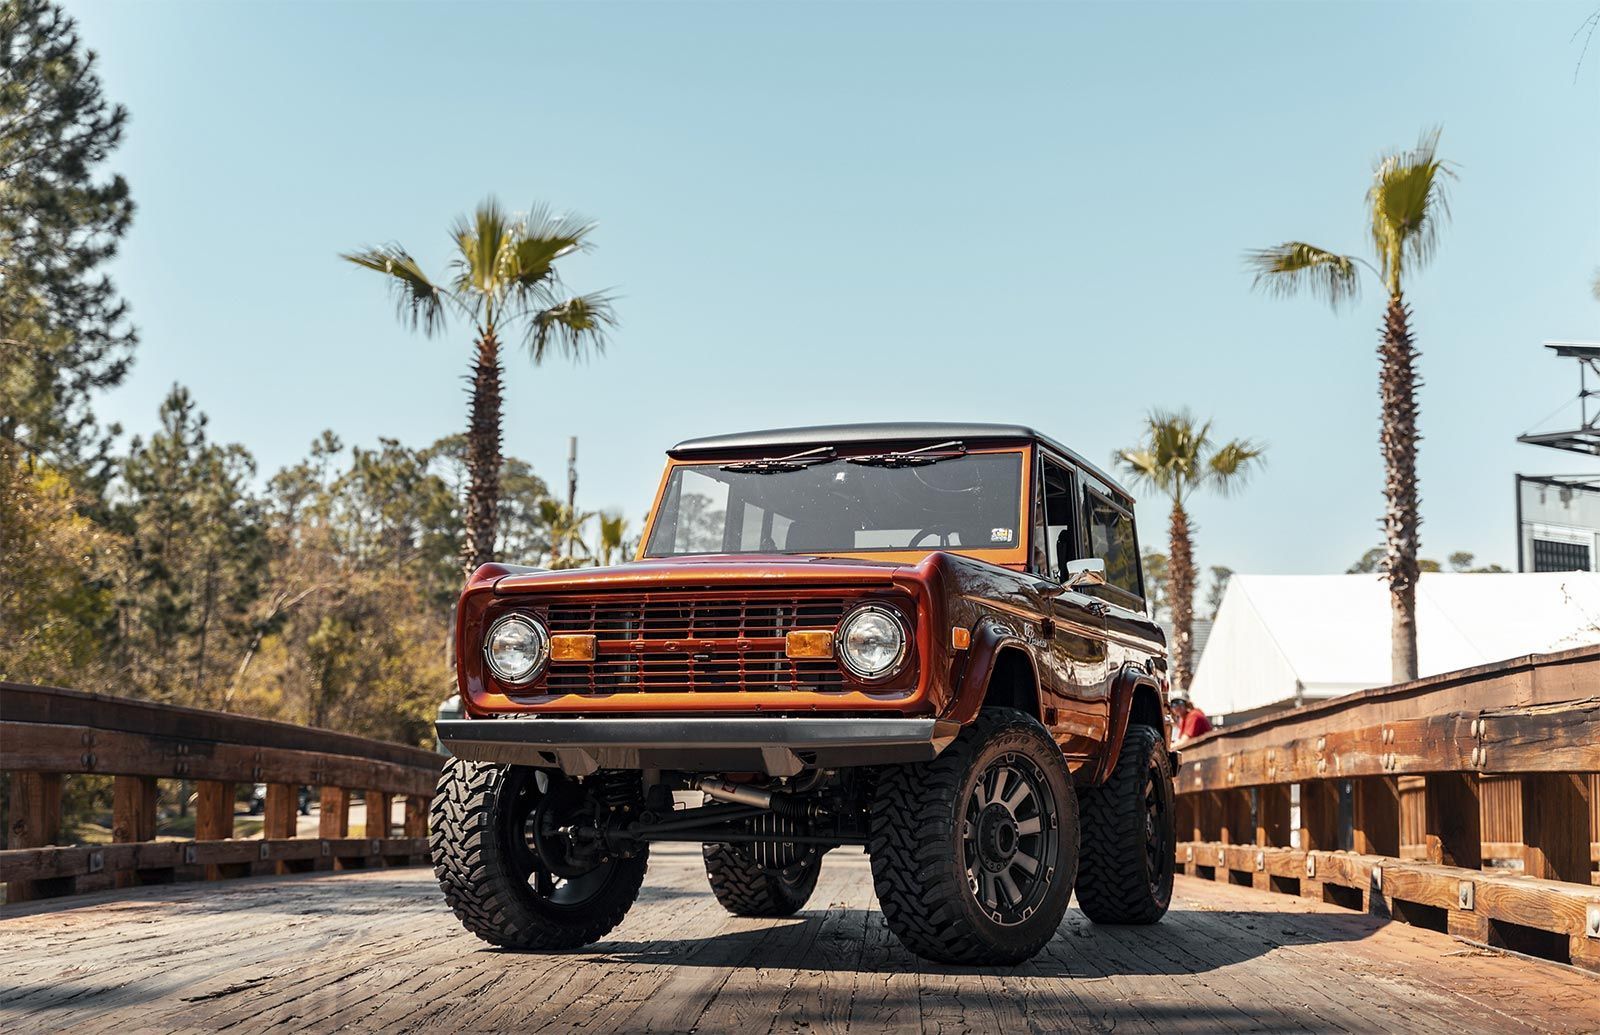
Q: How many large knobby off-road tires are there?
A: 4